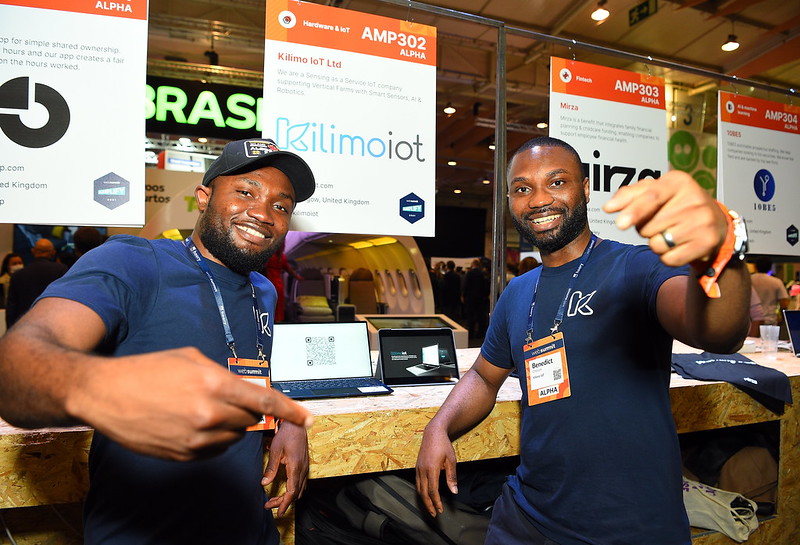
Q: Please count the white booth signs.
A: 4